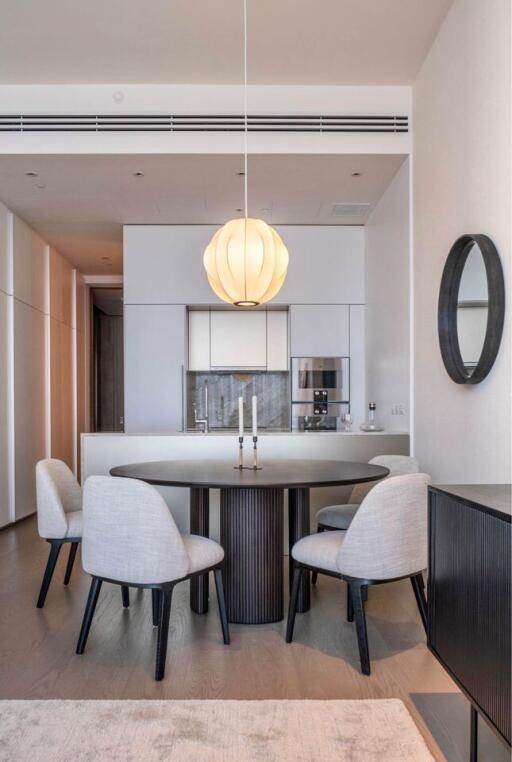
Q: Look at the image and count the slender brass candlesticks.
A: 2